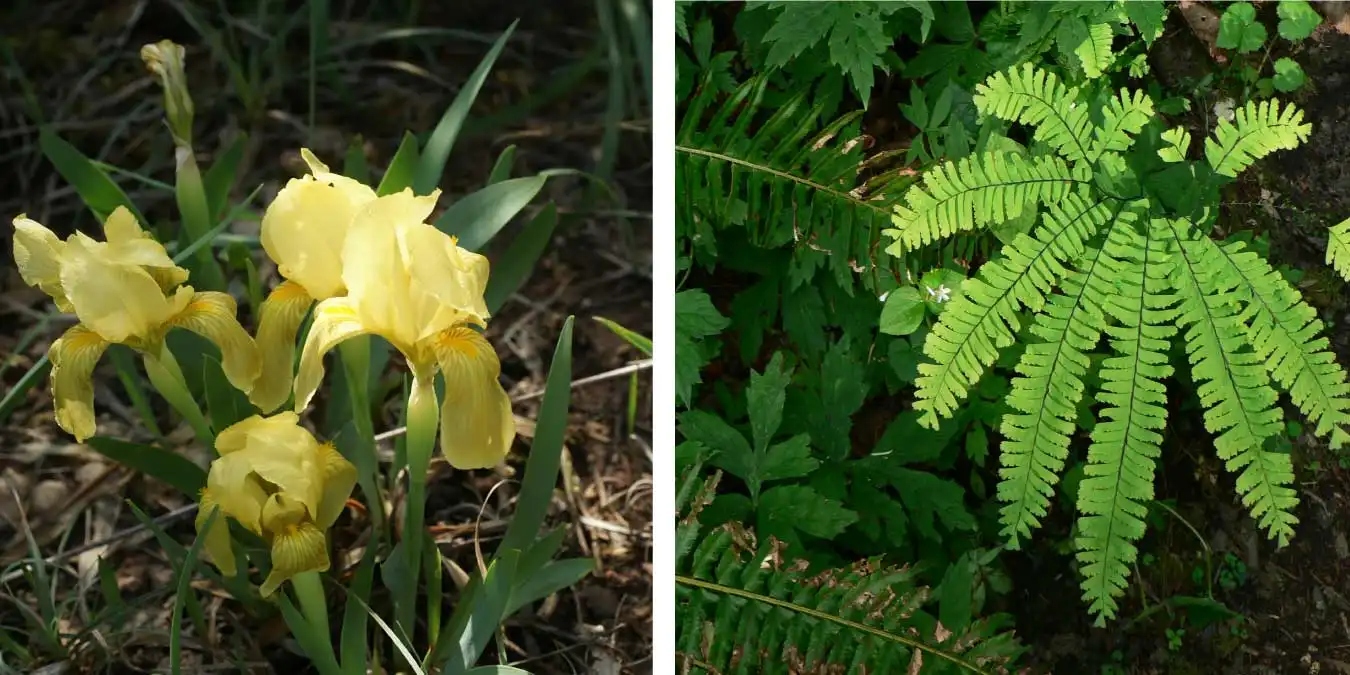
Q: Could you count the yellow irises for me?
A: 4